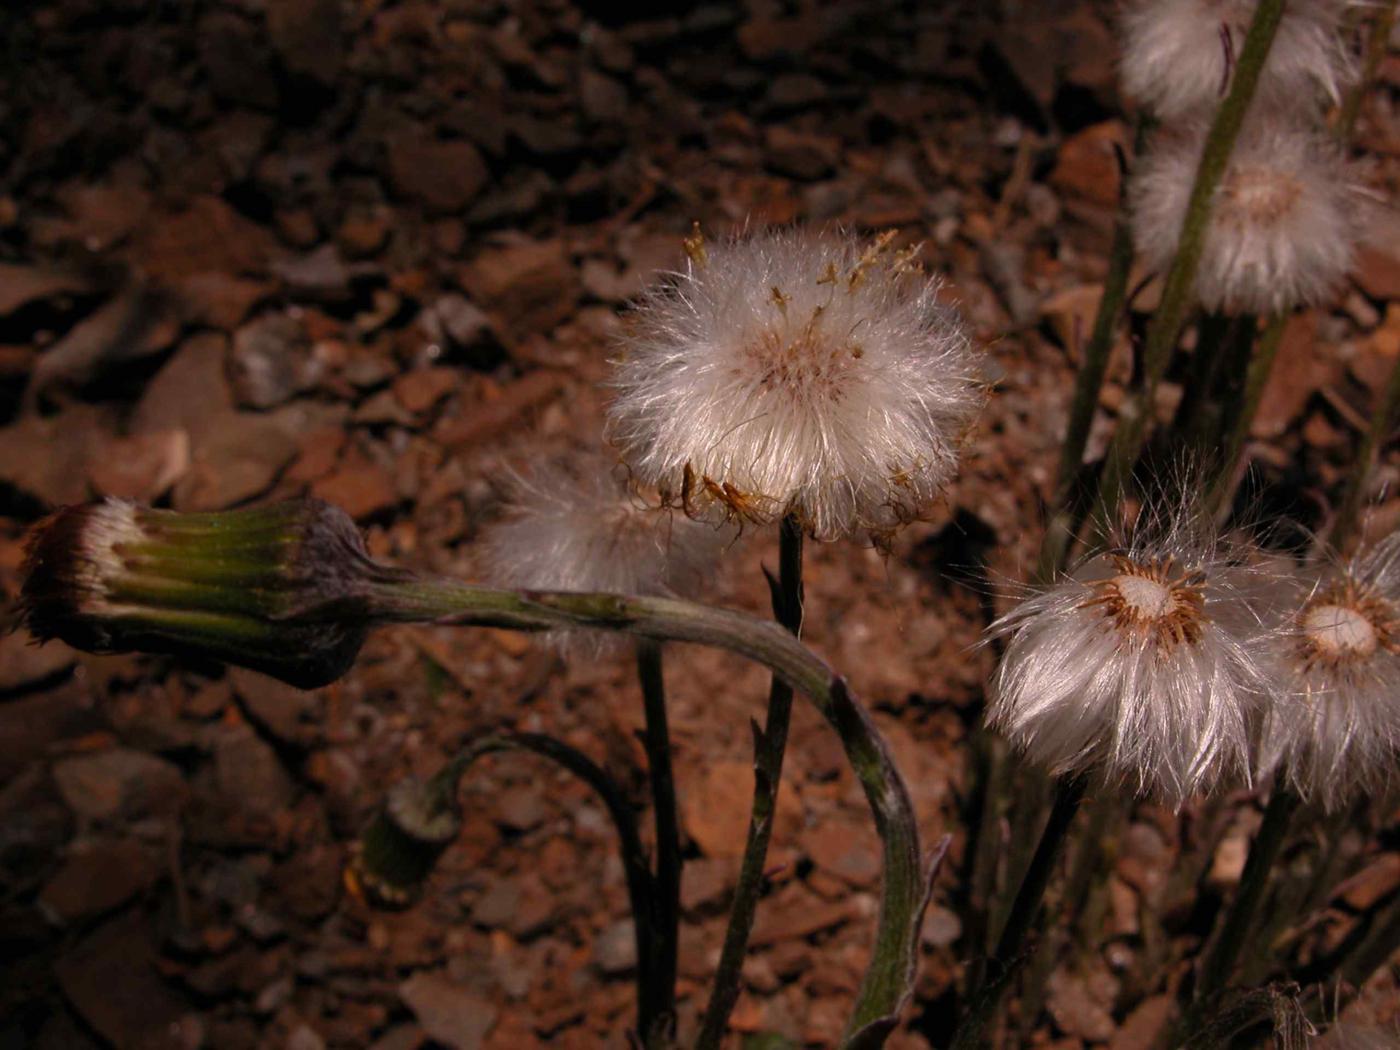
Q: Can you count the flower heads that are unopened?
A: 2